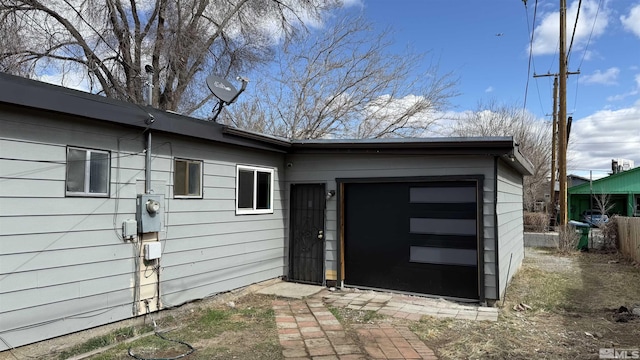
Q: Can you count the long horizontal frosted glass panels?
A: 3